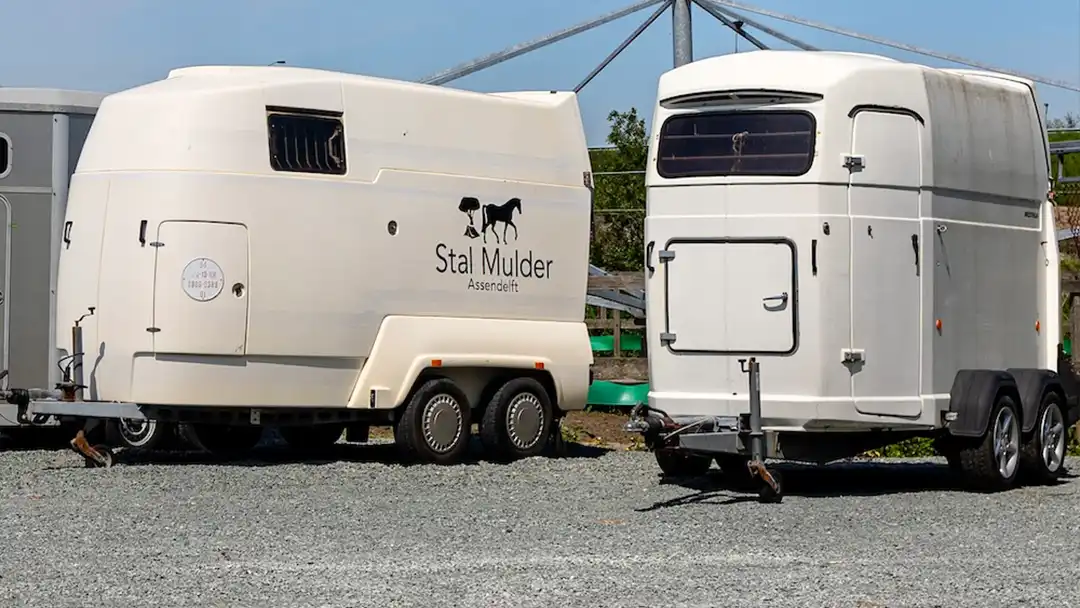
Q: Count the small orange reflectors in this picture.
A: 4